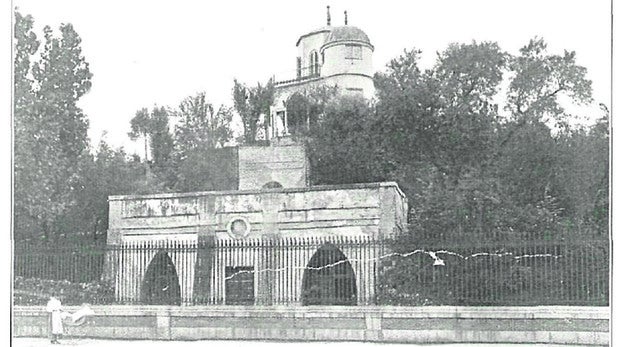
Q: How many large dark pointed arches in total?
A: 2